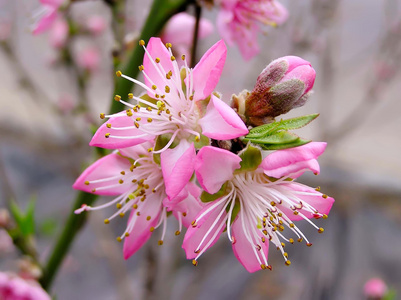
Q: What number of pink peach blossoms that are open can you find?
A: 3